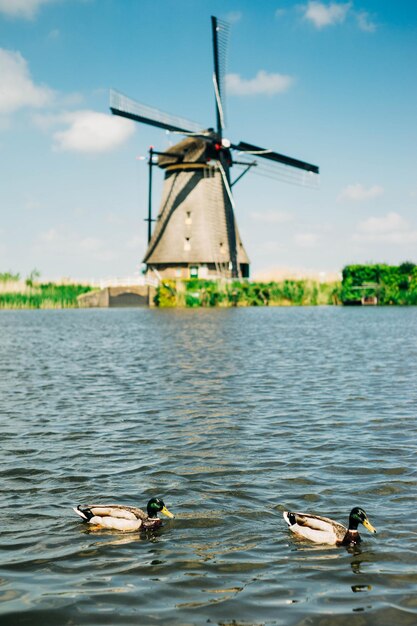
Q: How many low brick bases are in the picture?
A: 1